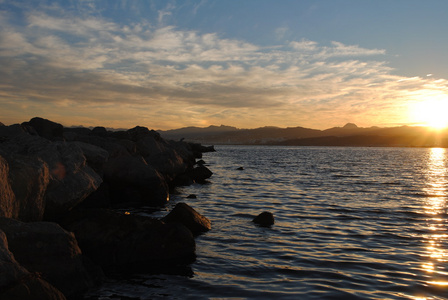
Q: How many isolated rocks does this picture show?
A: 3